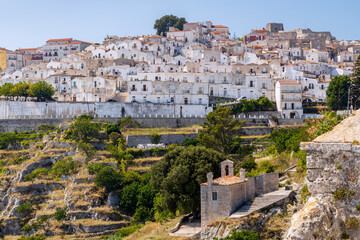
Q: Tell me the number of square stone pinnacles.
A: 2